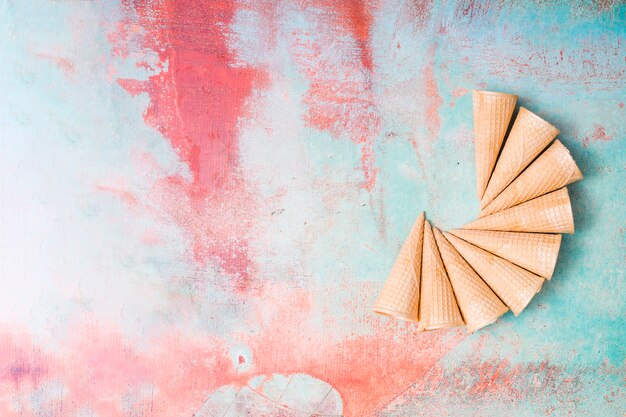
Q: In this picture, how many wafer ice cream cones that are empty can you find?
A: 9